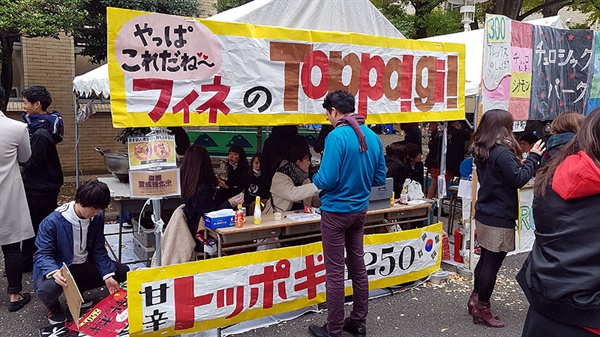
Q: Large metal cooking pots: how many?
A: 1